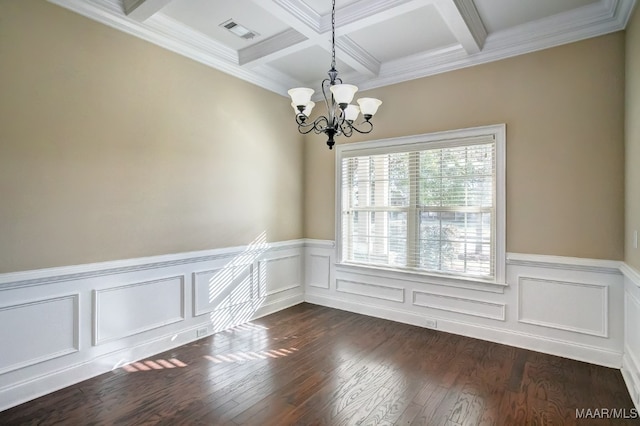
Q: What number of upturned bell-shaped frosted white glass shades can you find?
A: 5